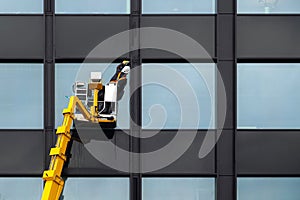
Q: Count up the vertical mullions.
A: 3